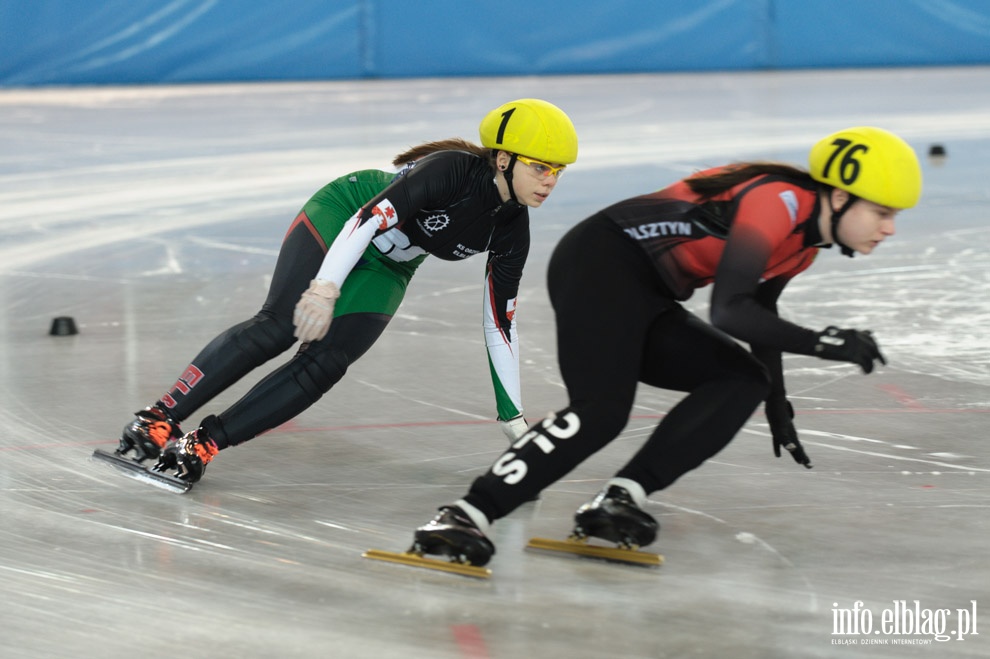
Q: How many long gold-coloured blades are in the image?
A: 2